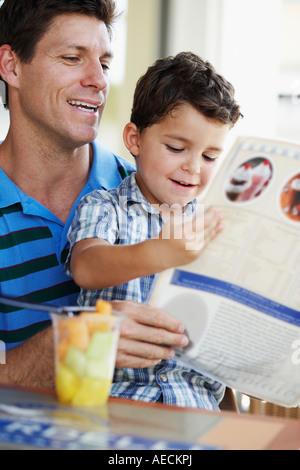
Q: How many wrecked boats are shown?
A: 0